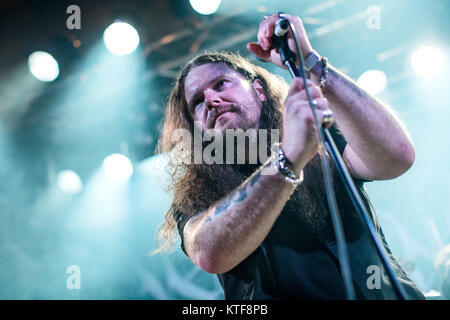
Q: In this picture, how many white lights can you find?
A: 7